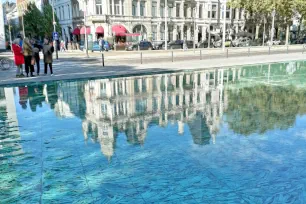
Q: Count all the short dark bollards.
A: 9